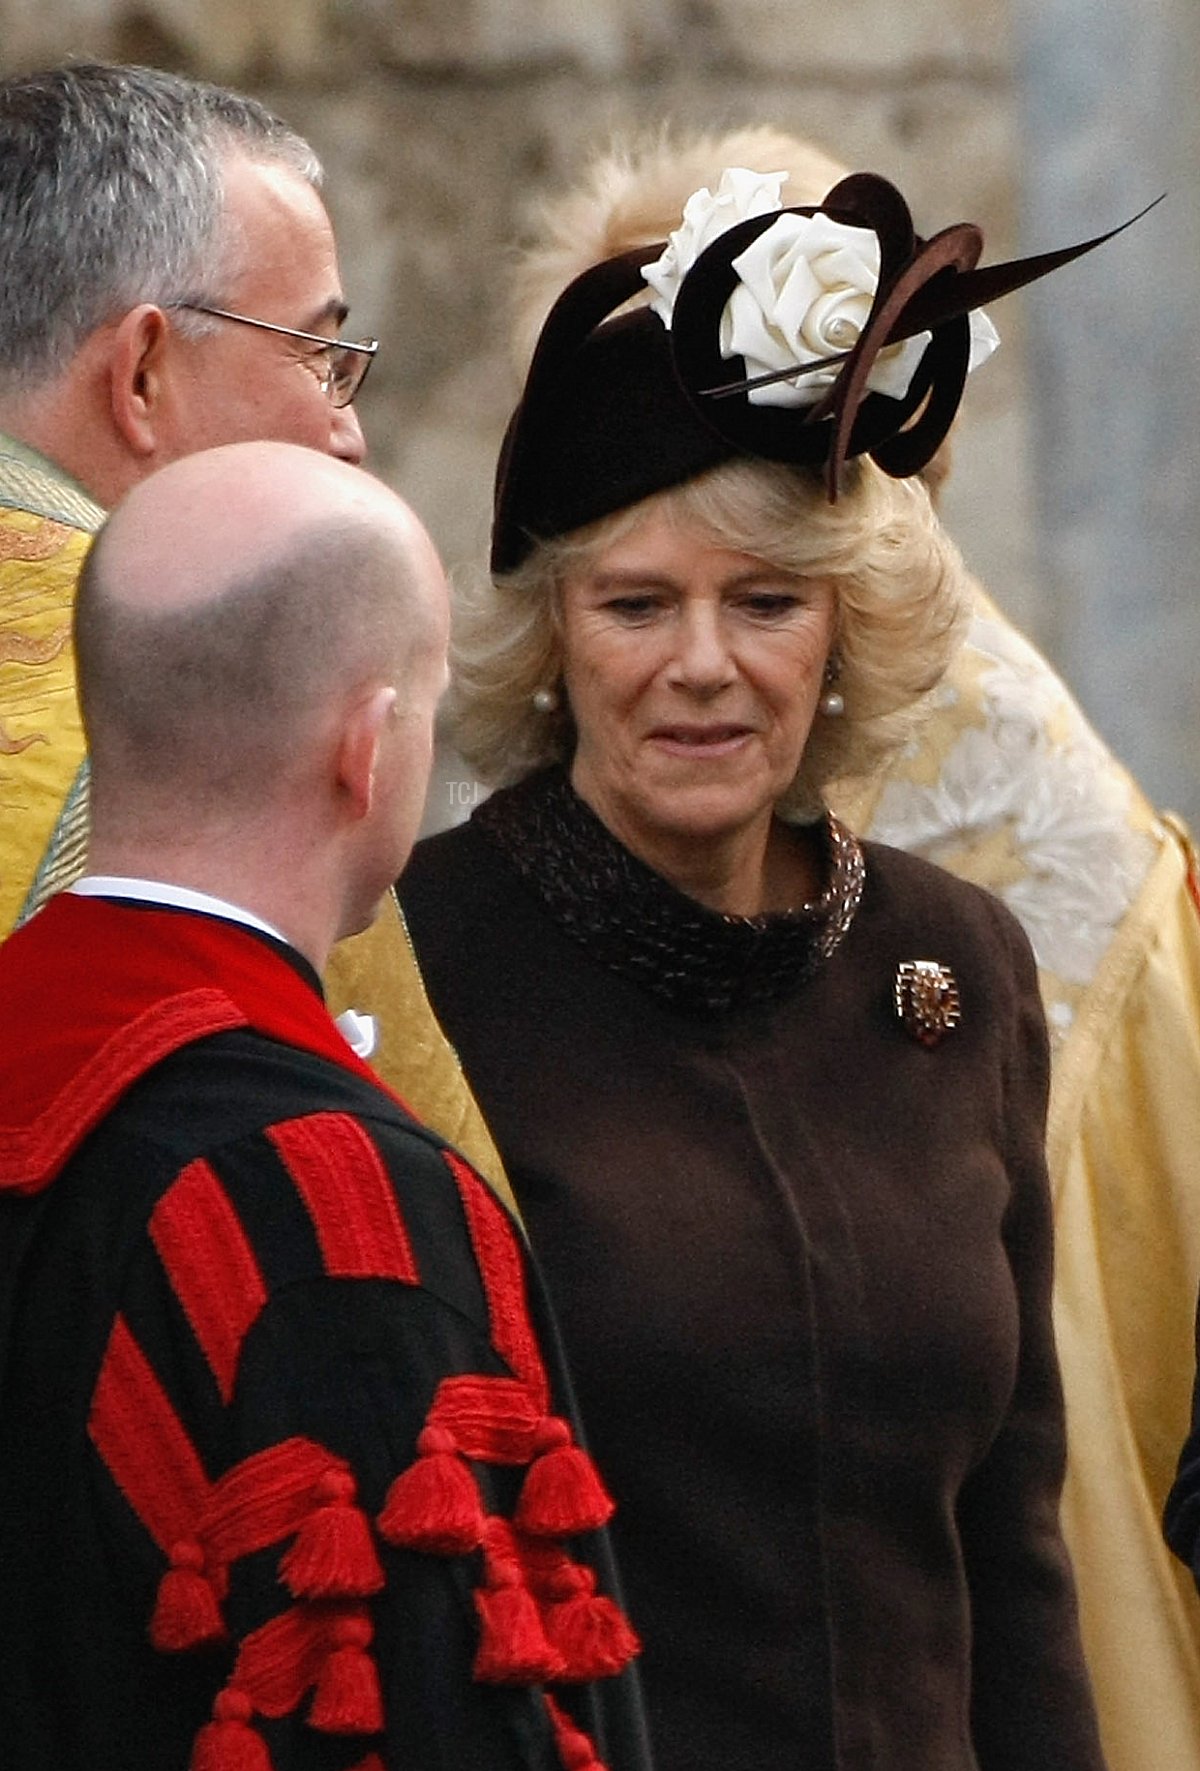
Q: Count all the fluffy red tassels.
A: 9